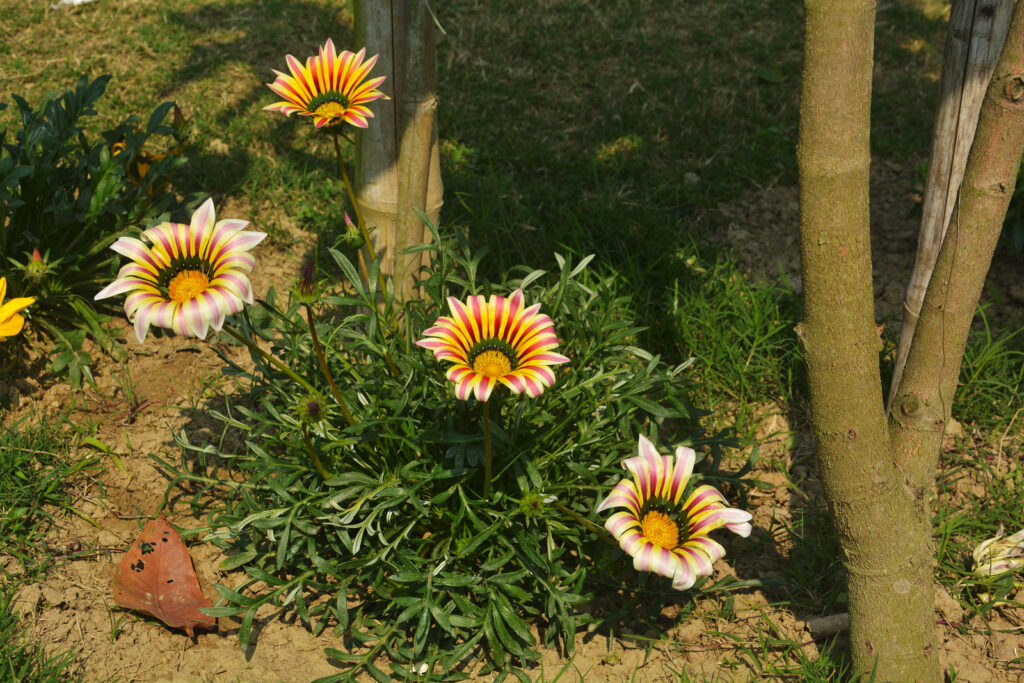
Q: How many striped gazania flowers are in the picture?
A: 4